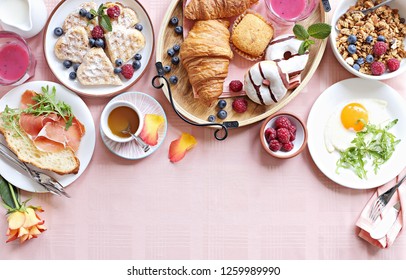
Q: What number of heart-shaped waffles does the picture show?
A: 5